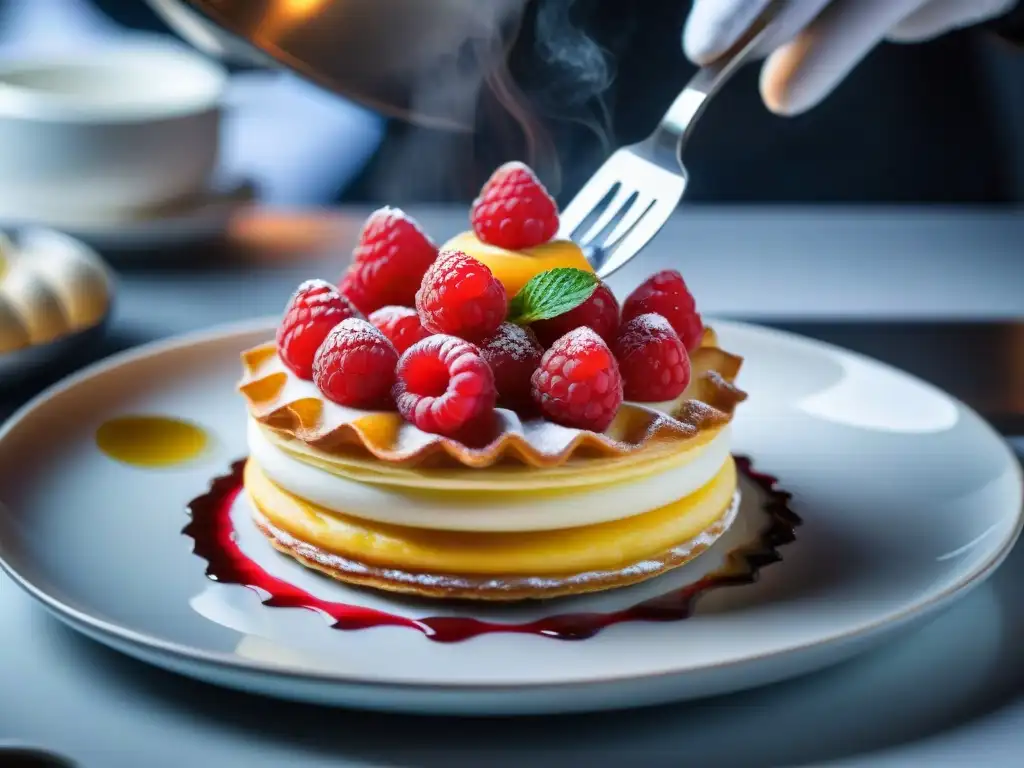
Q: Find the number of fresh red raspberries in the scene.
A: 12